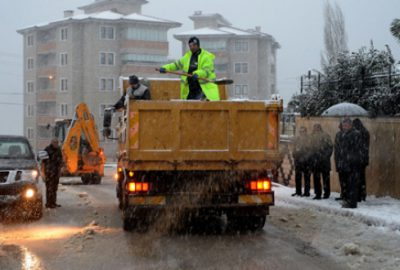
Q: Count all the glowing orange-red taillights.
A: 2